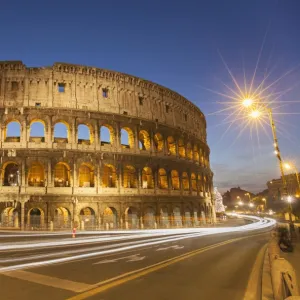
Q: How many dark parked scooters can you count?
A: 1